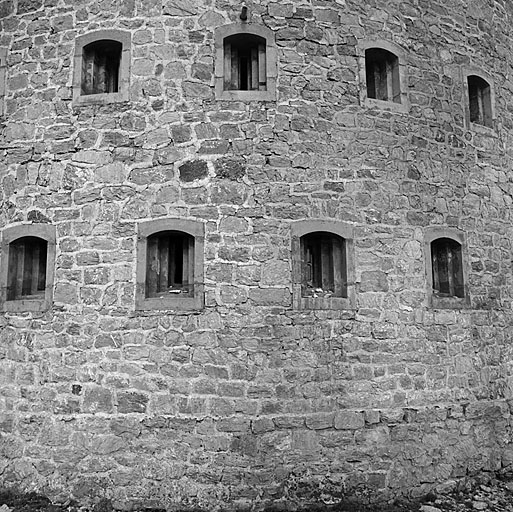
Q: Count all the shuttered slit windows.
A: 8